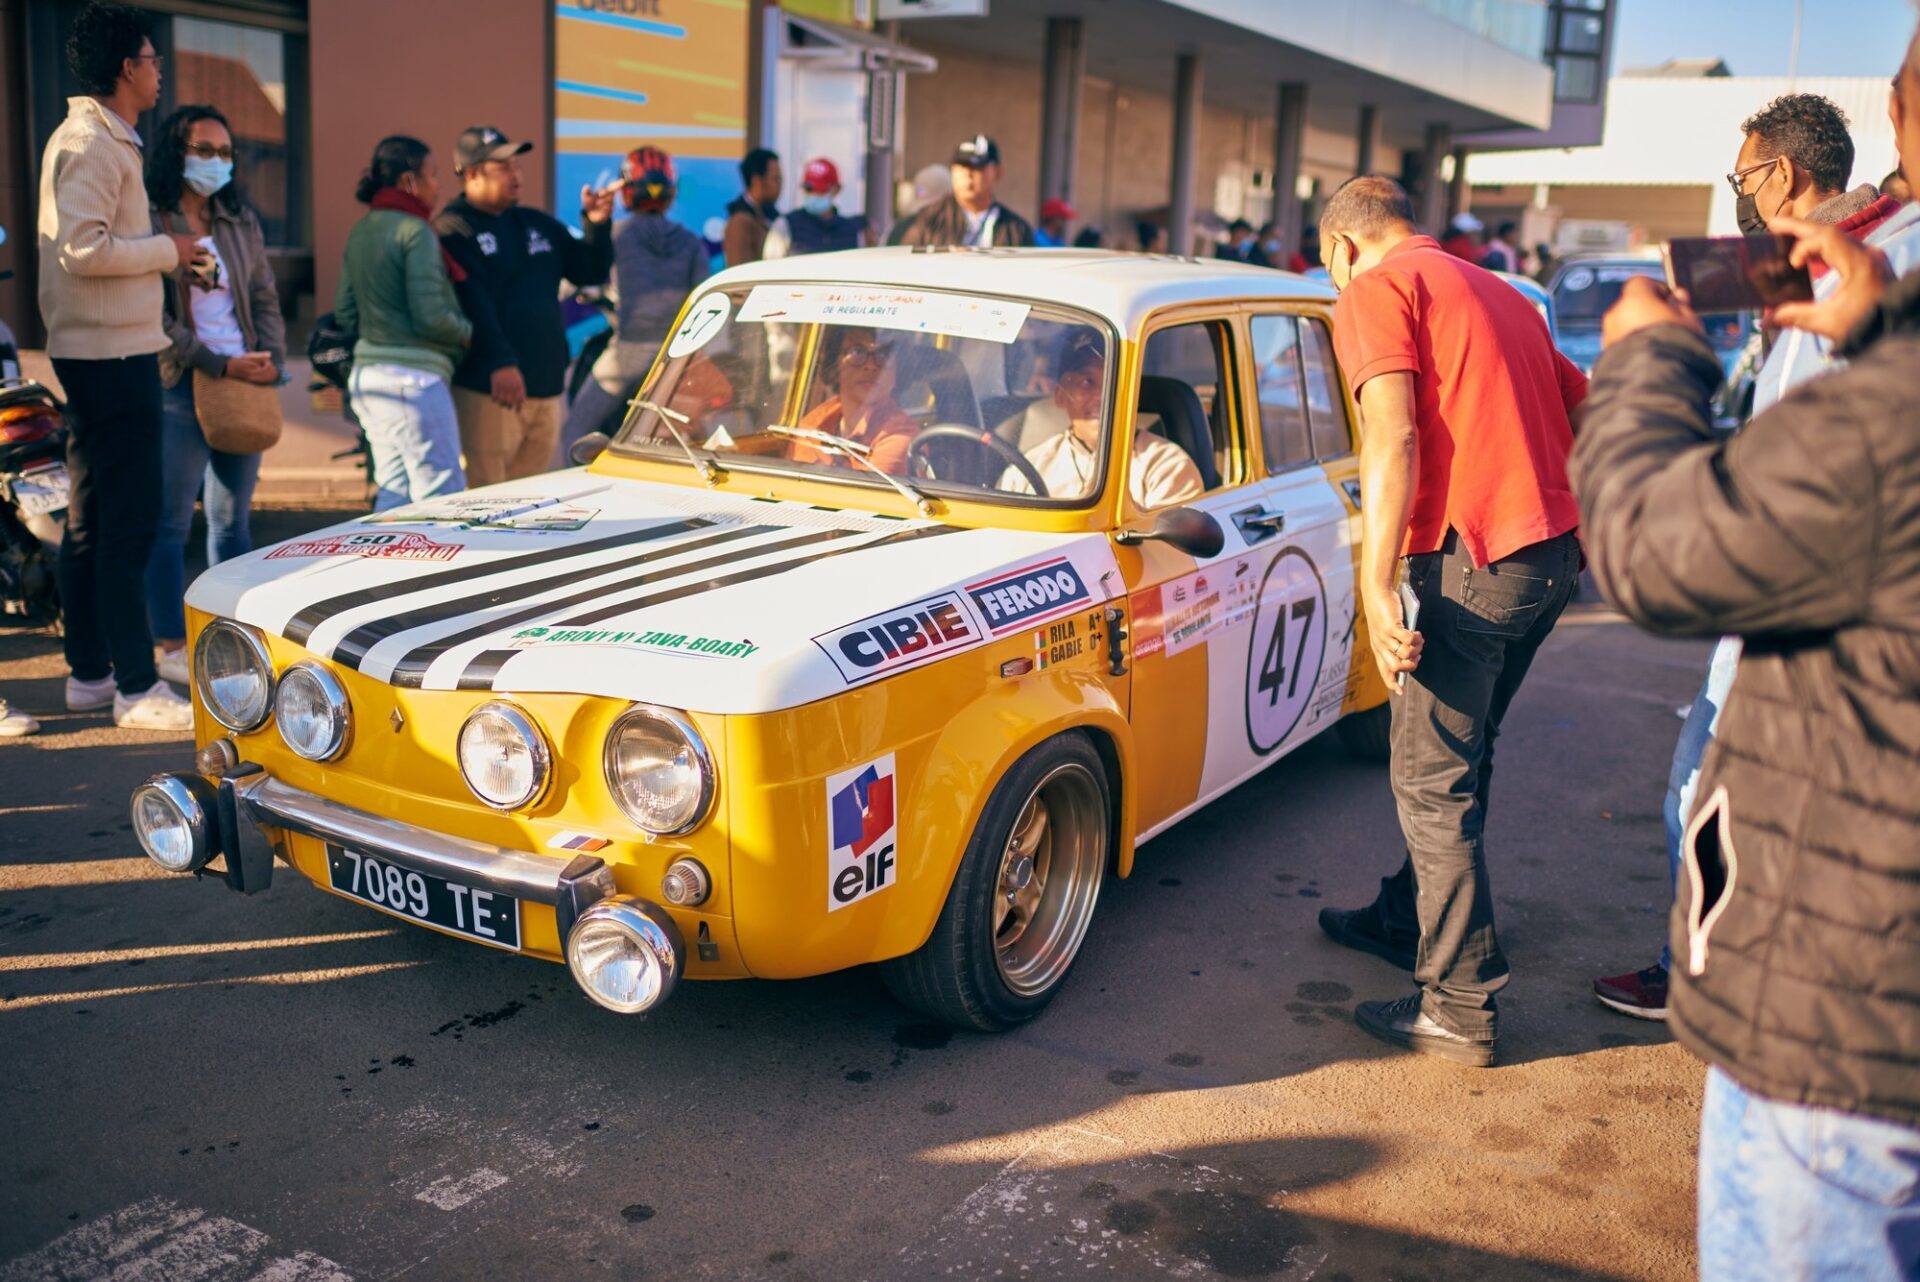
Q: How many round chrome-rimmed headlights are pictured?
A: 6